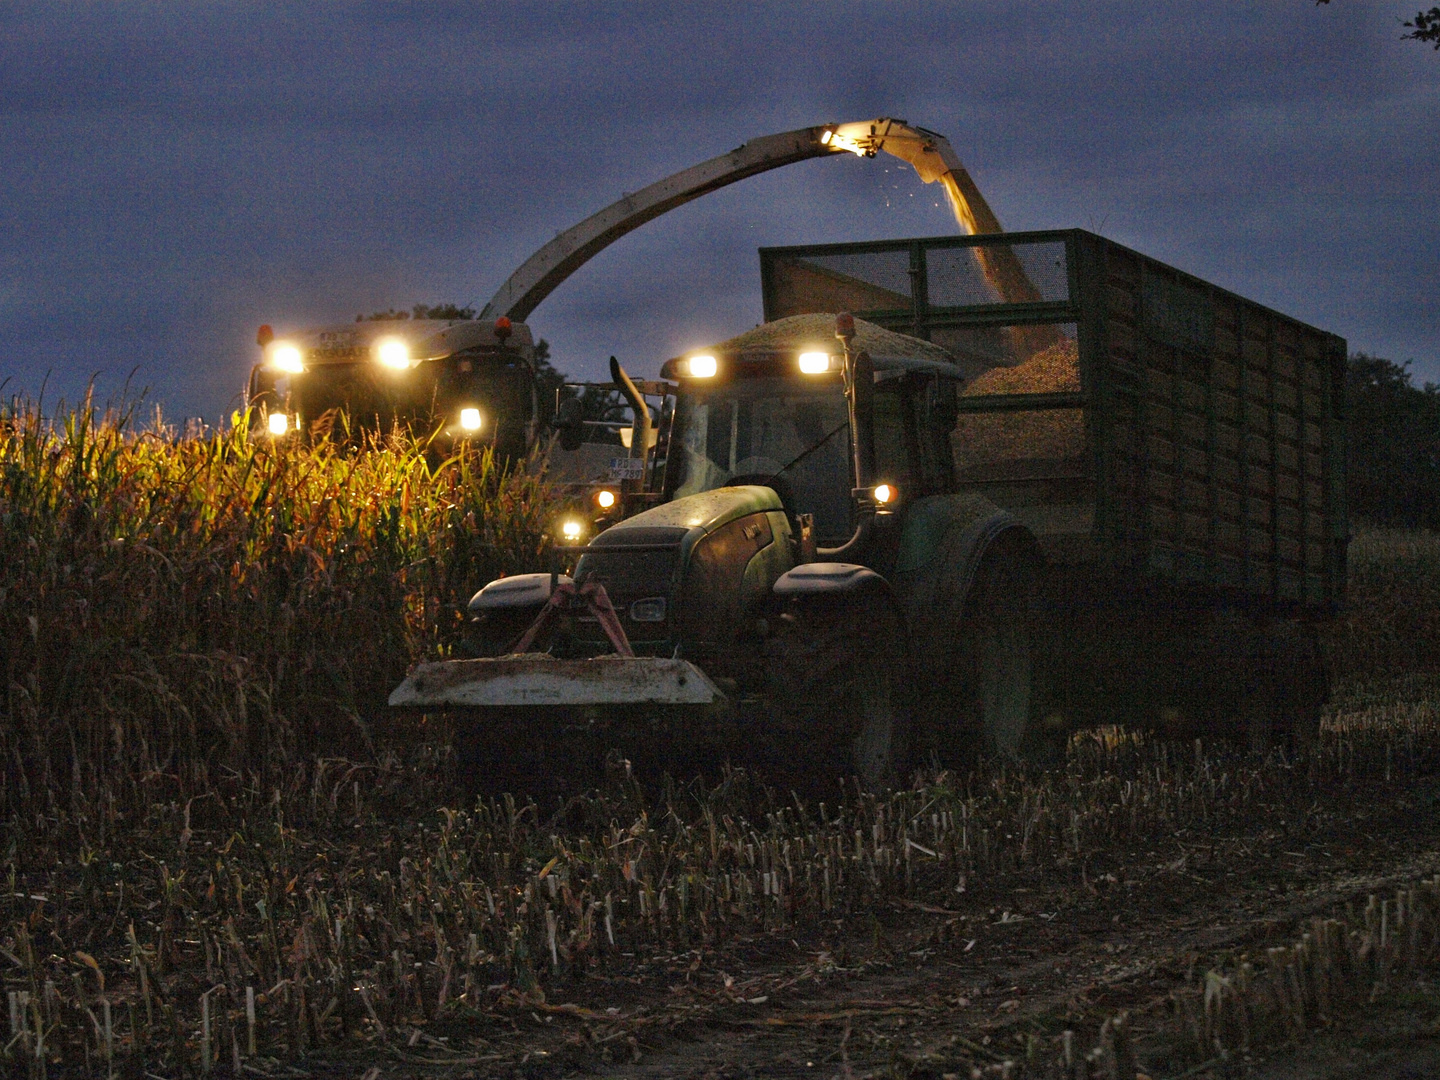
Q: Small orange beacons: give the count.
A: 3